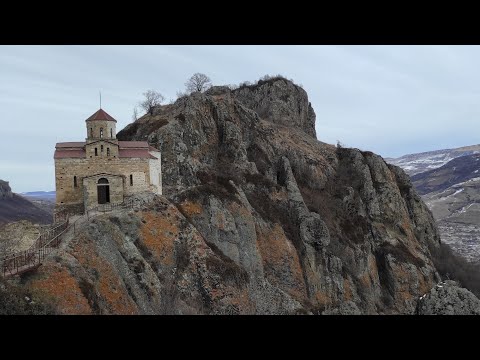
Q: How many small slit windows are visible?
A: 8